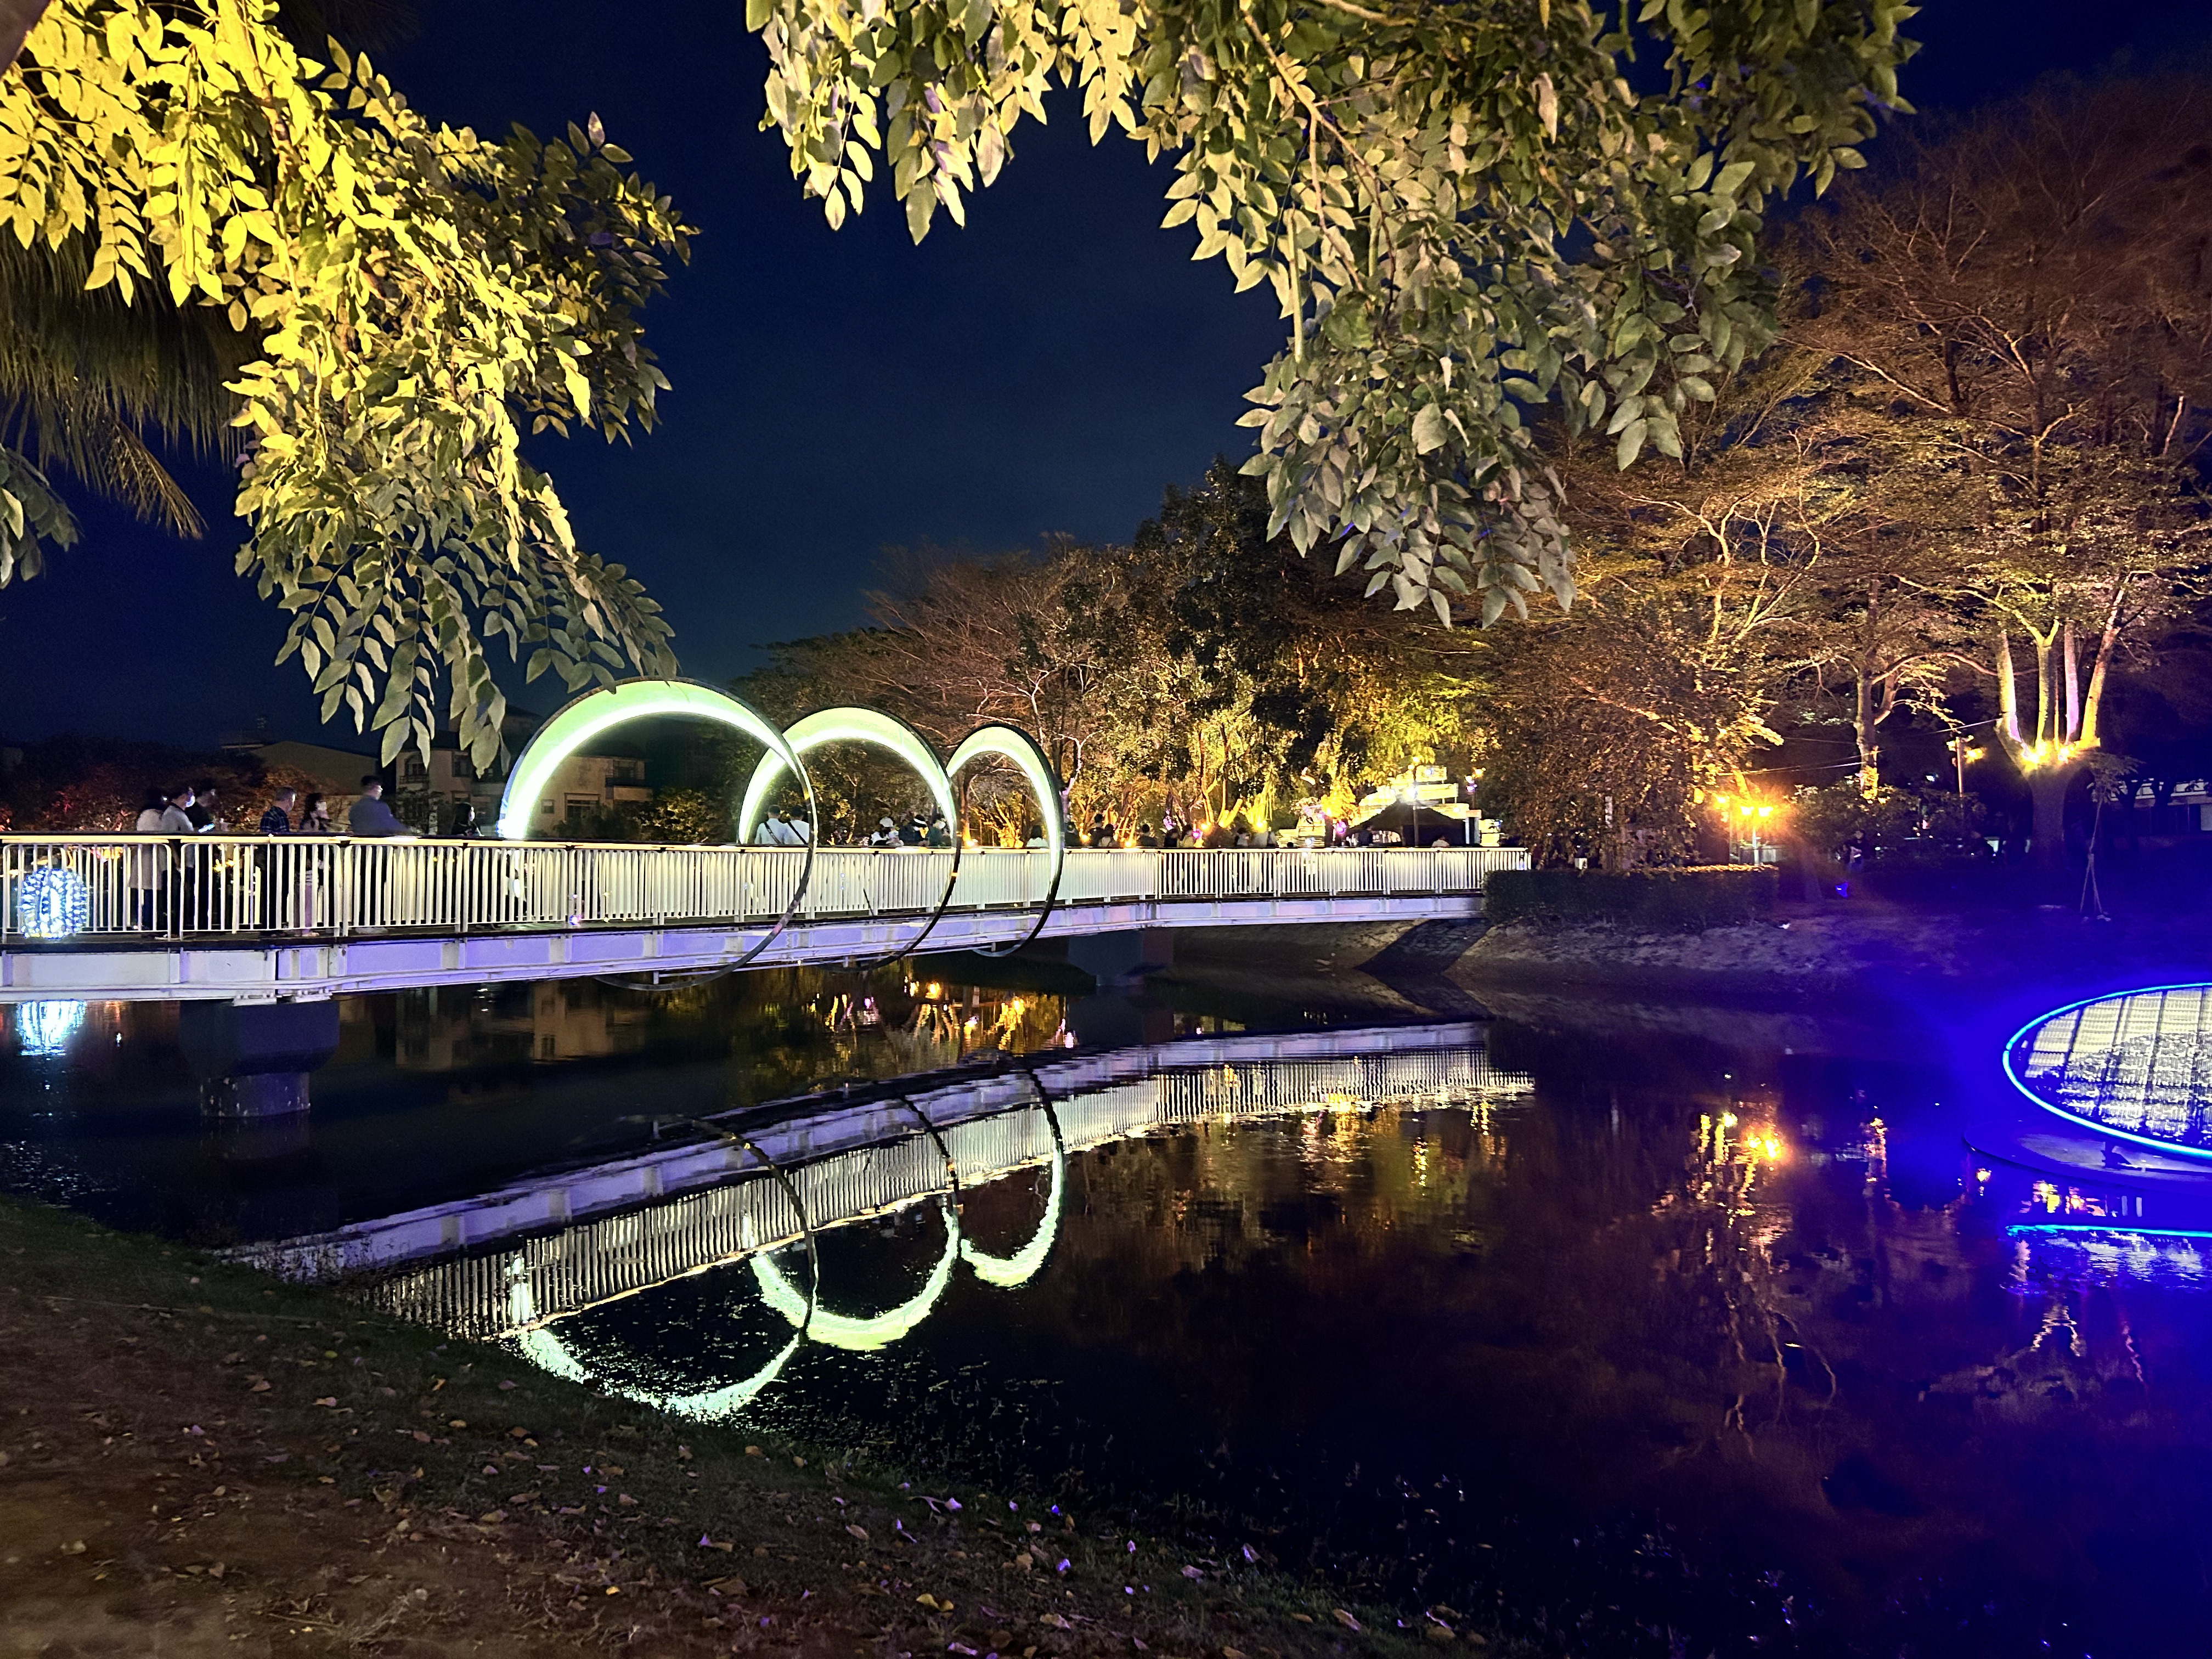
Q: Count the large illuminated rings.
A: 3